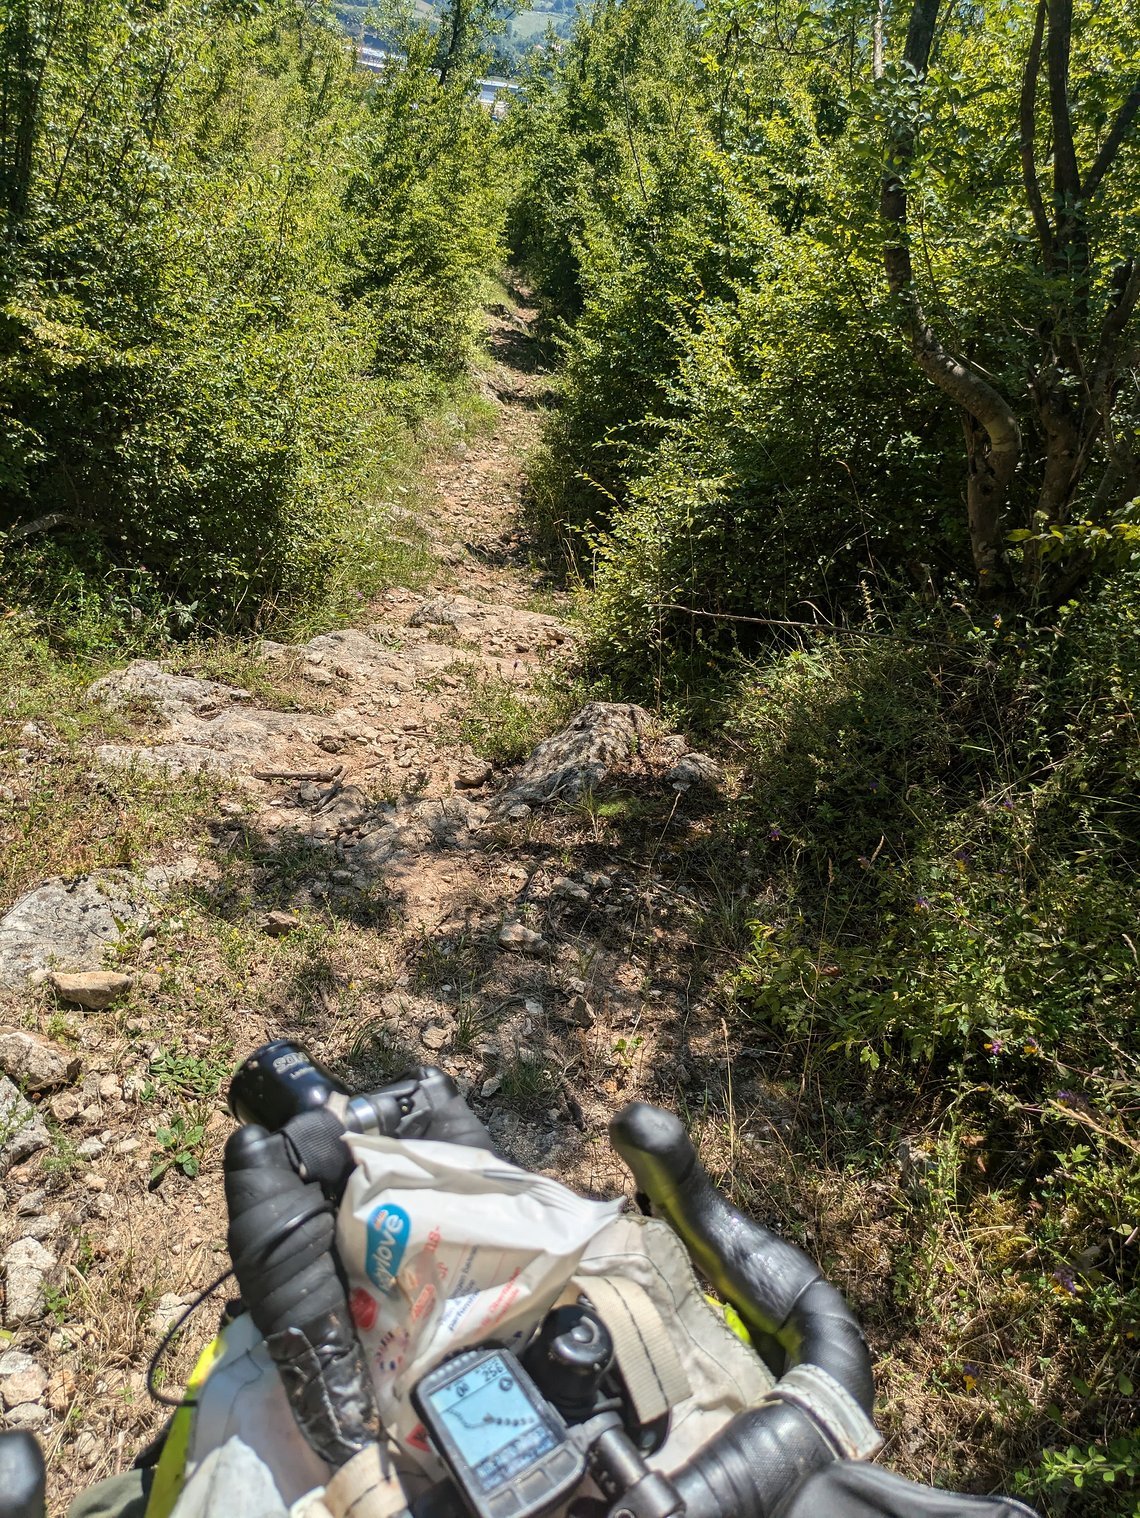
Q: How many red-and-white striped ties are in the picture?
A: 0